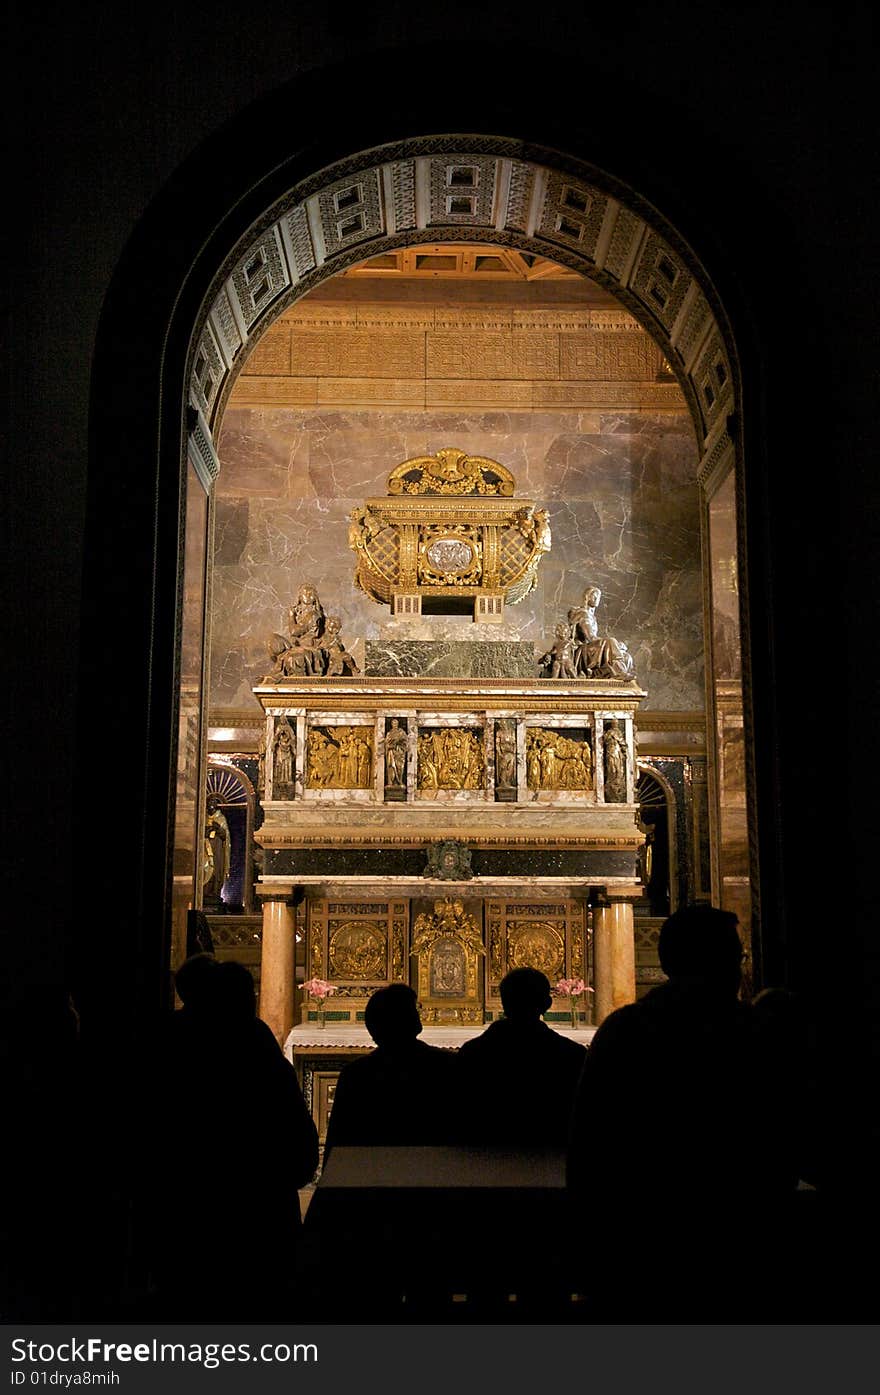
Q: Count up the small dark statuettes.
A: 4